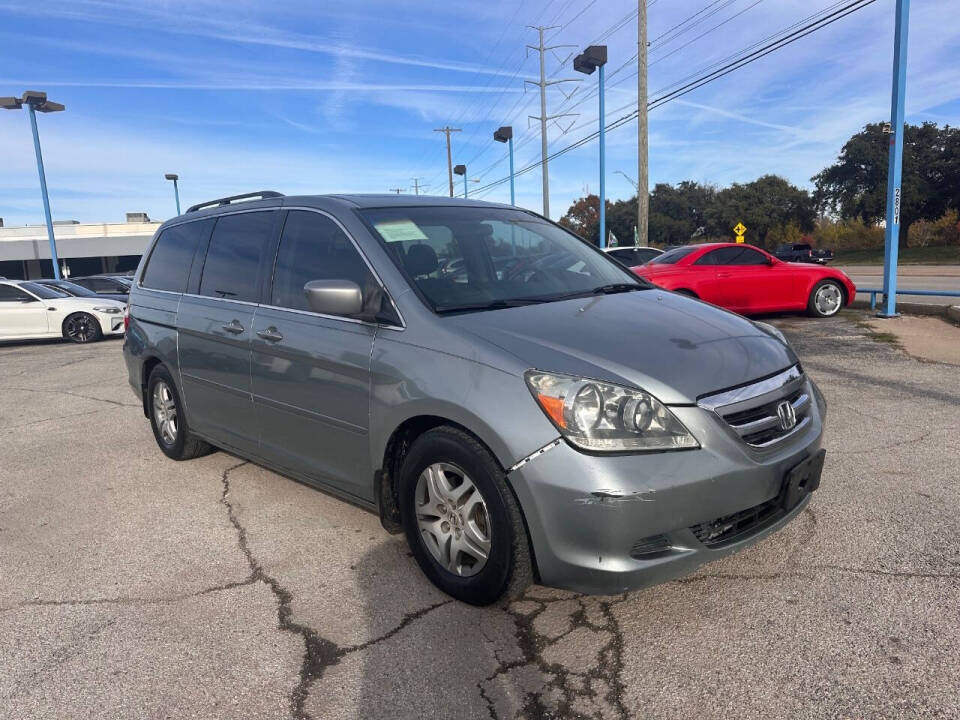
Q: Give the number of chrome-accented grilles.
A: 1